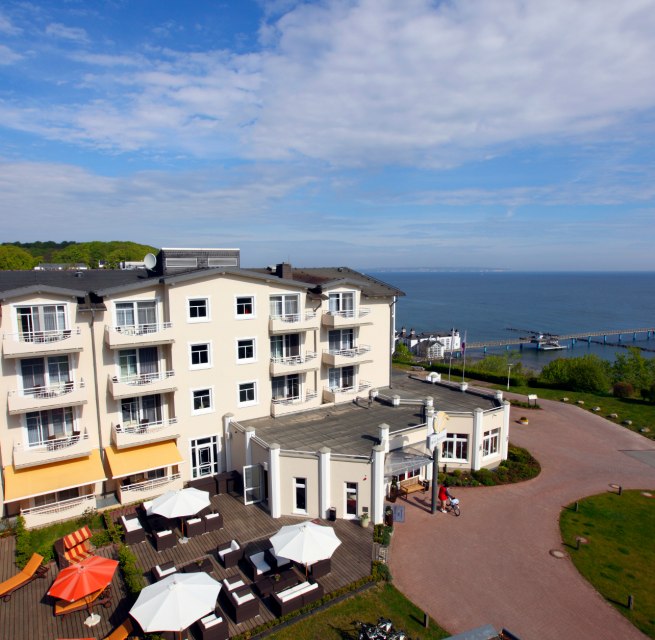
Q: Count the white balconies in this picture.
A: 14